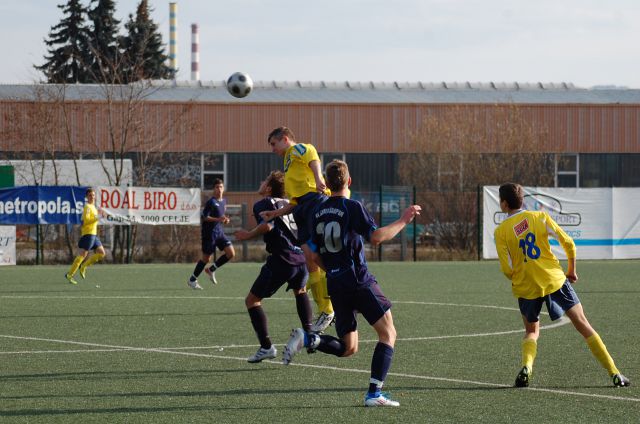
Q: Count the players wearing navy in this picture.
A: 3